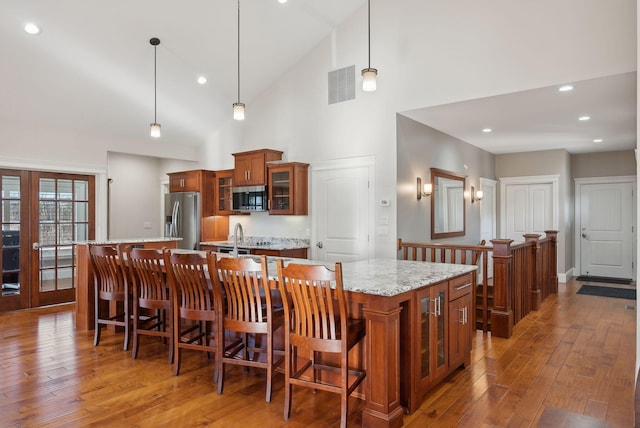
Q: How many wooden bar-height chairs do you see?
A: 5